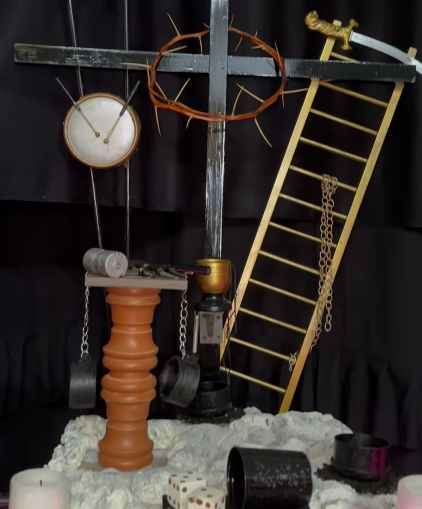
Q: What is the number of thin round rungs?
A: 12